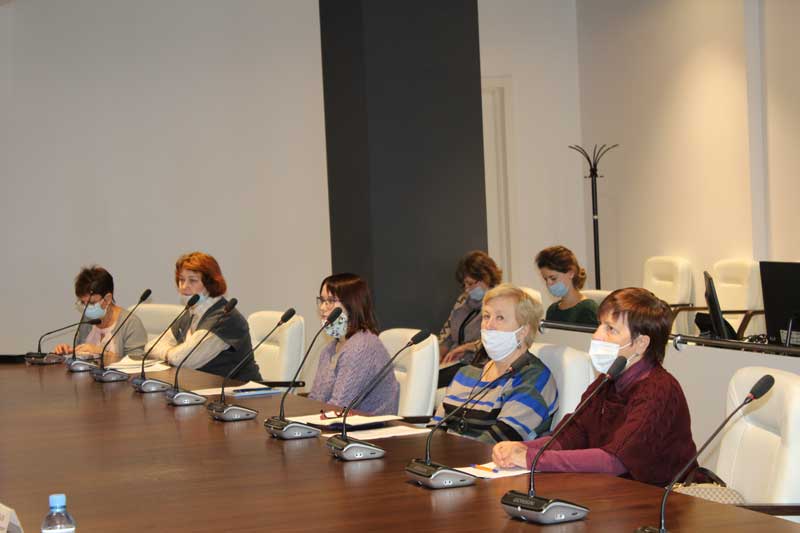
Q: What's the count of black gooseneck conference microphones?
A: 11